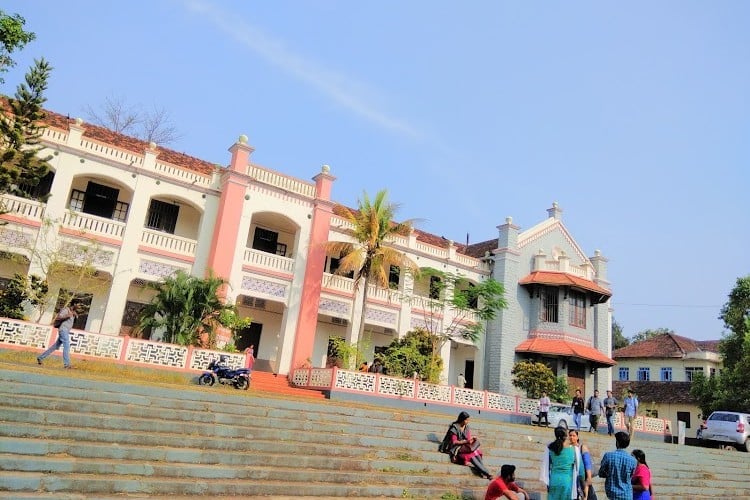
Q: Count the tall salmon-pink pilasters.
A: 2